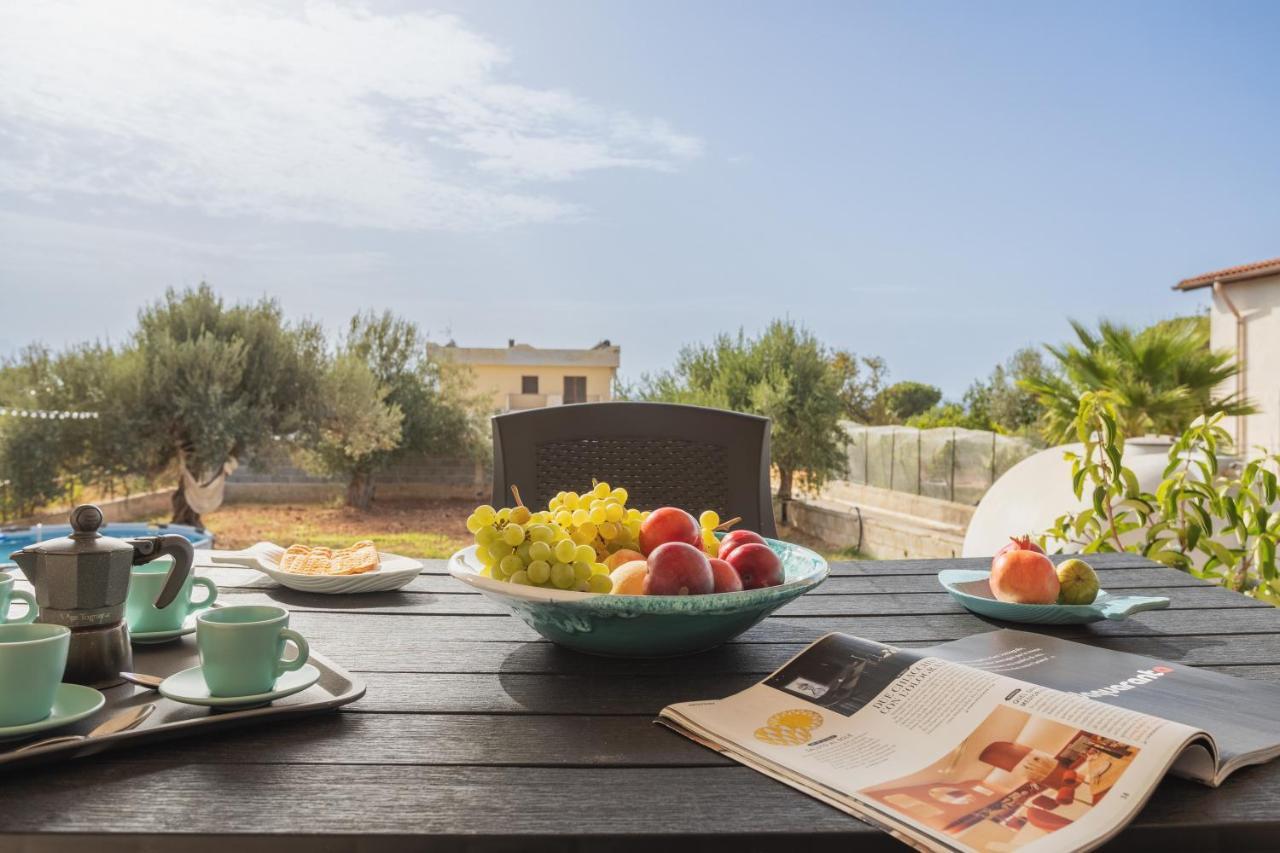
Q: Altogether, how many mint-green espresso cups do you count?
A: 4